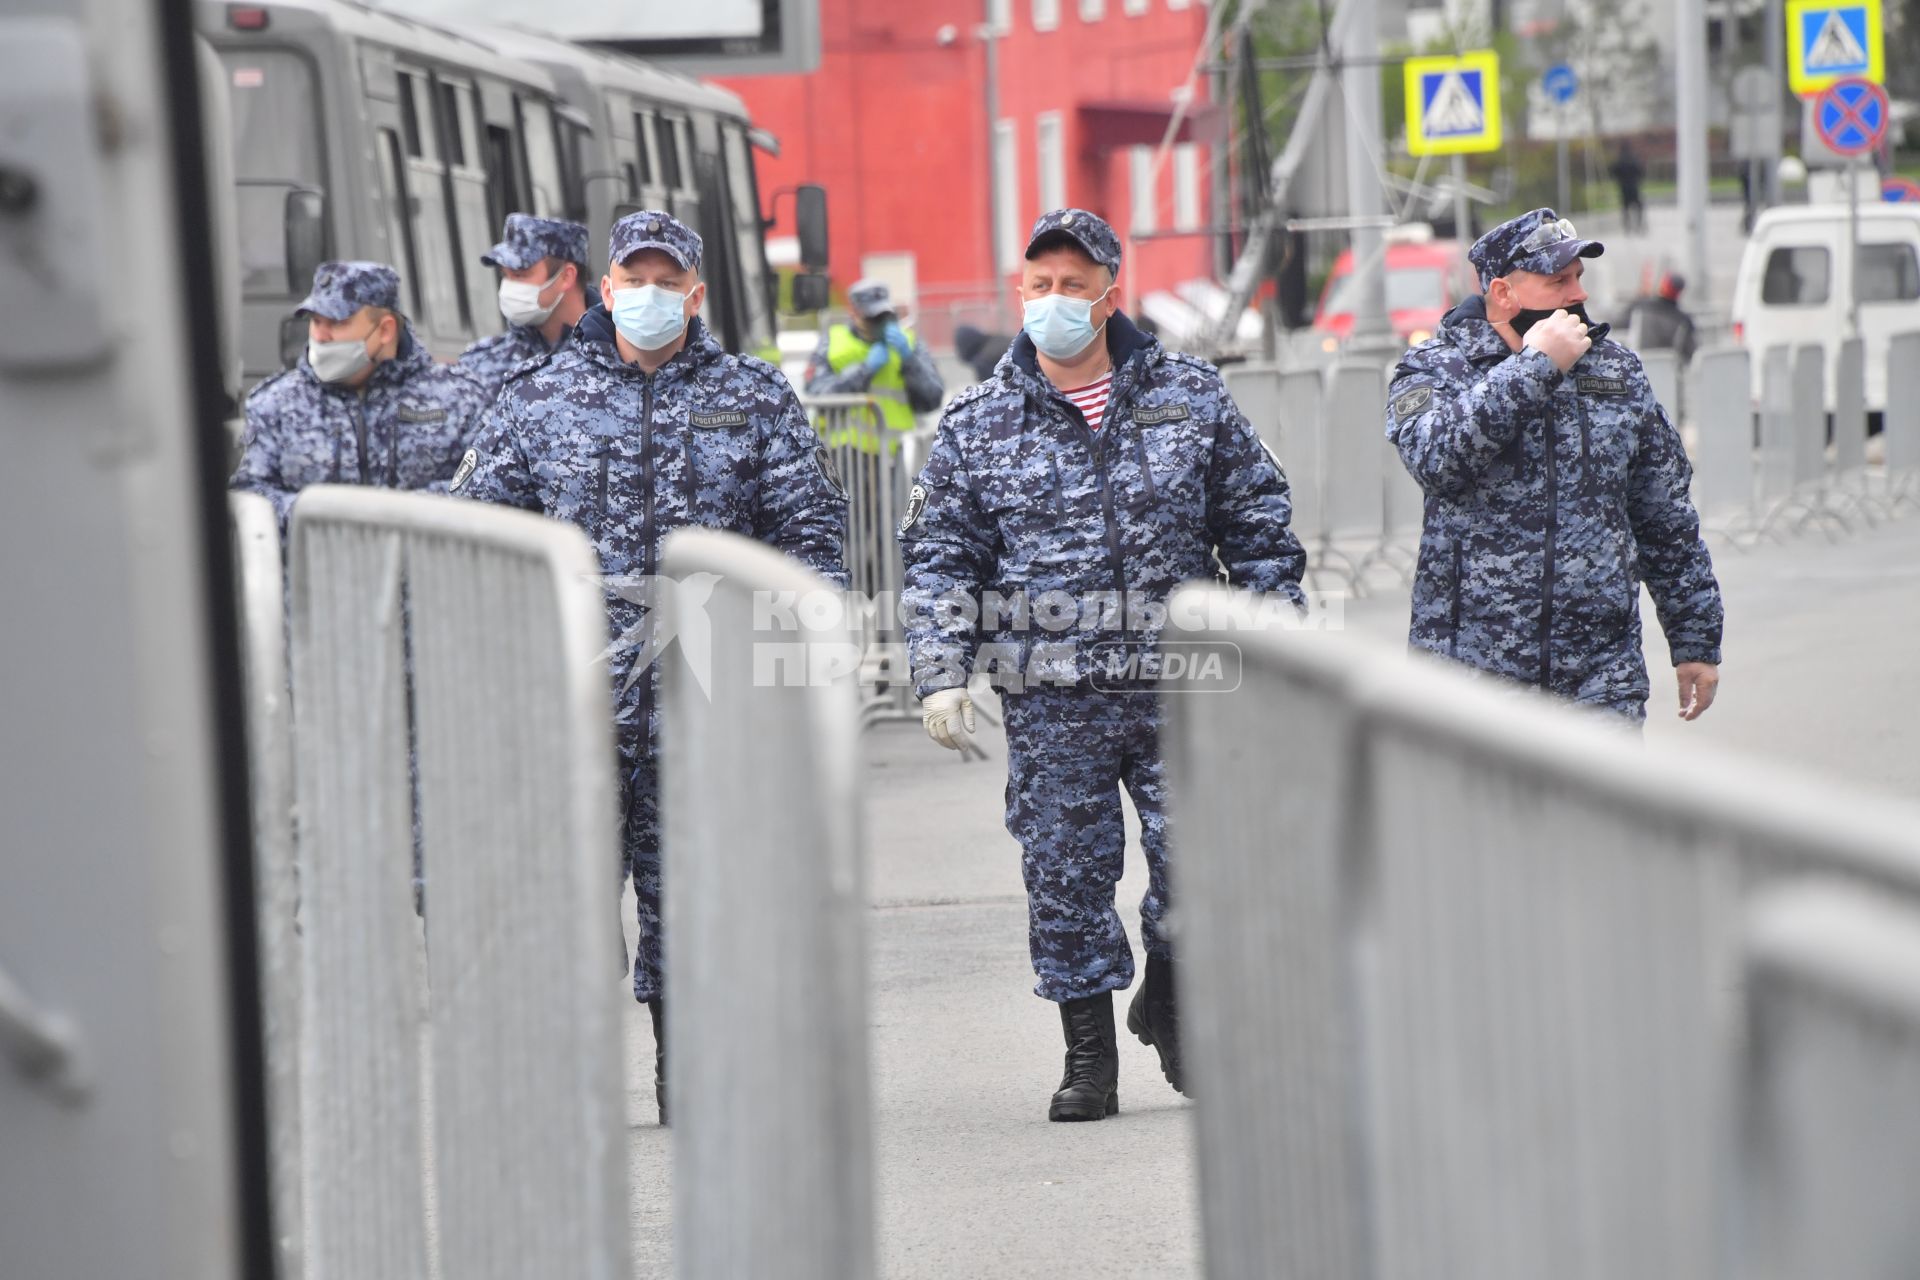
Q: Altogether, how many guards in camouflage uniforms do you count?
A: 5